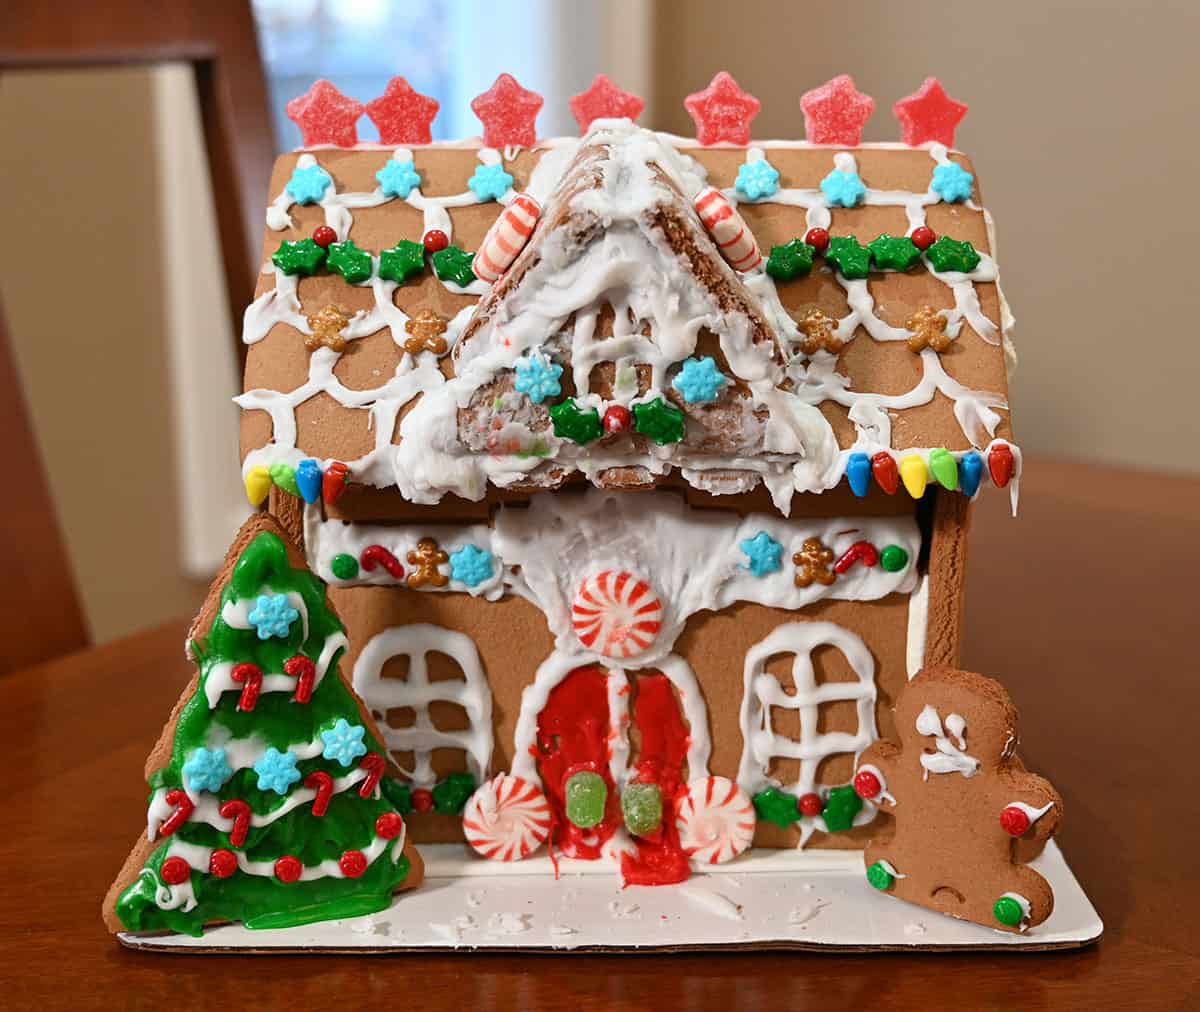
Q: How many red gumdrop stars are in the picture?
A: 7